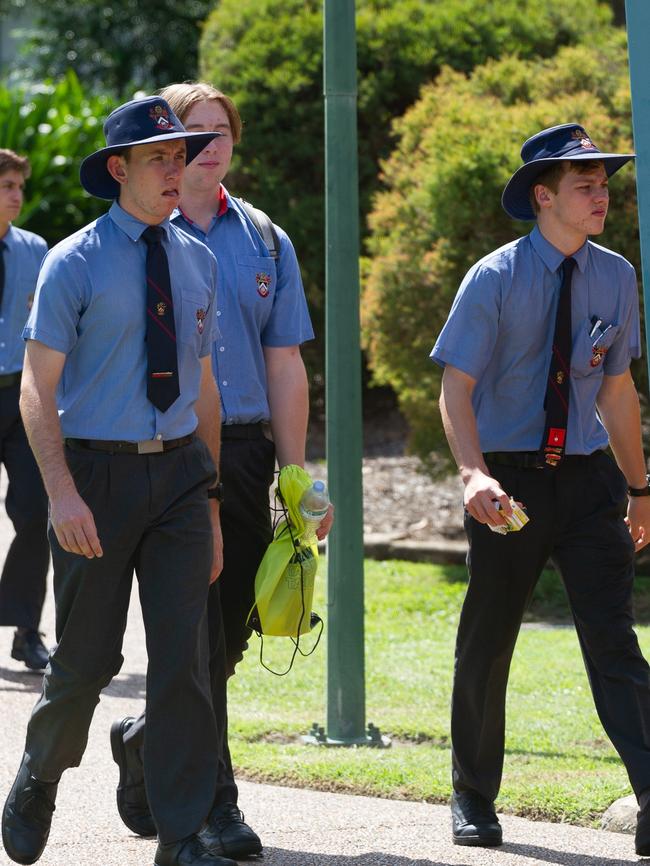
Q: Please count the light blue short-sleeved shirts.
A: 4